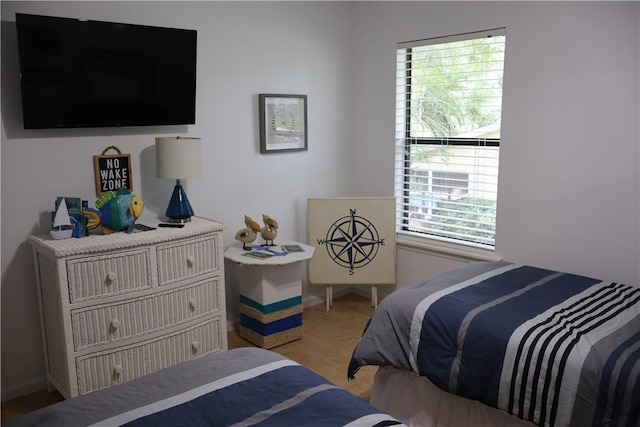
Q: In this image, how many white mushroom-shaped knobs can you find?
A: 6